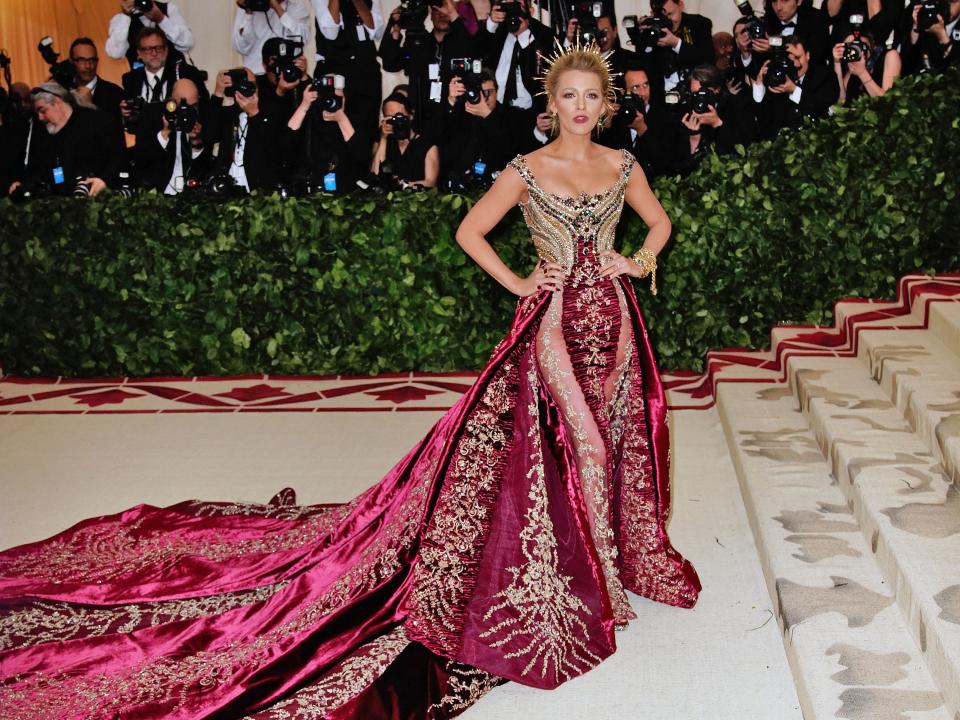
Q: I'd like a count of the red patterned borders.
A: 1